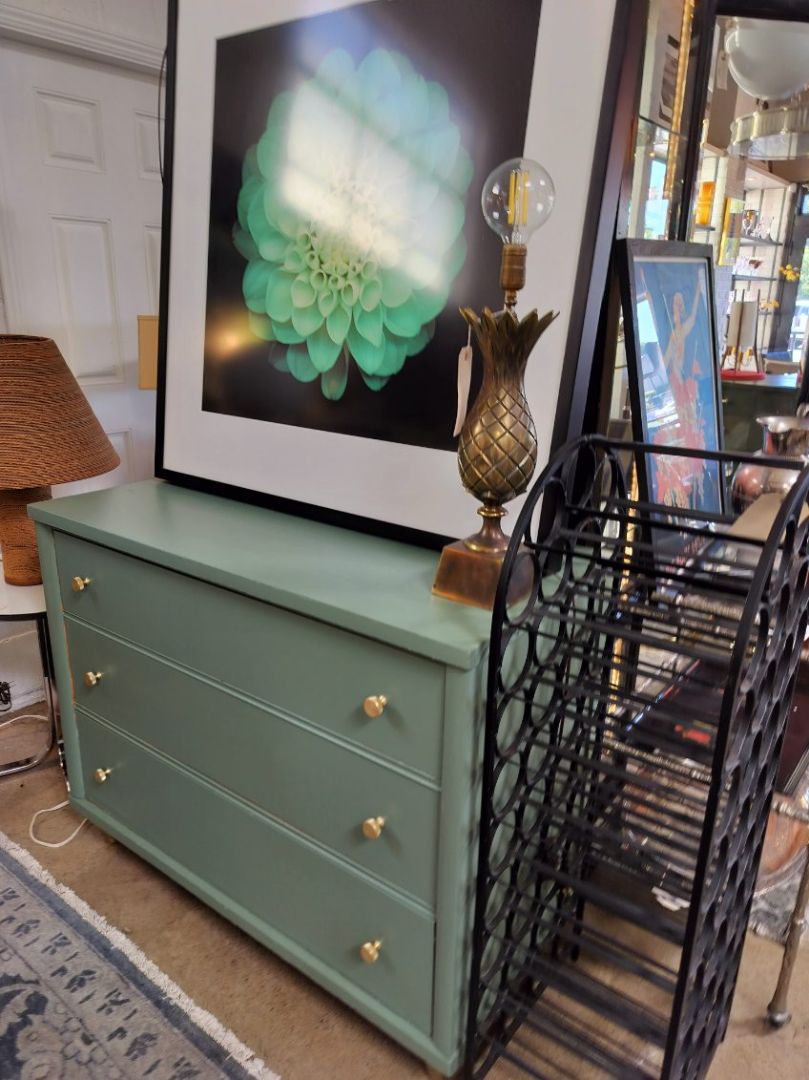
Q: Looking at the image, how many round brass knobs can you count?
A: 6